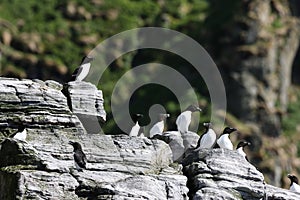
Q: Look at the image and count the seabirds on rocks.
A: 10